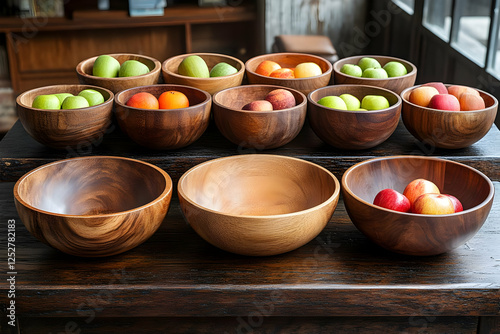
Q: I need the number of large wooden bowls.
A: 3